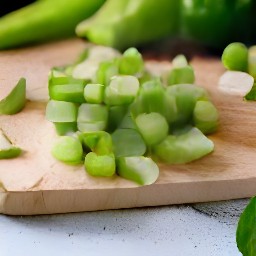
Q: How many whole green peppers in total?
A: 3